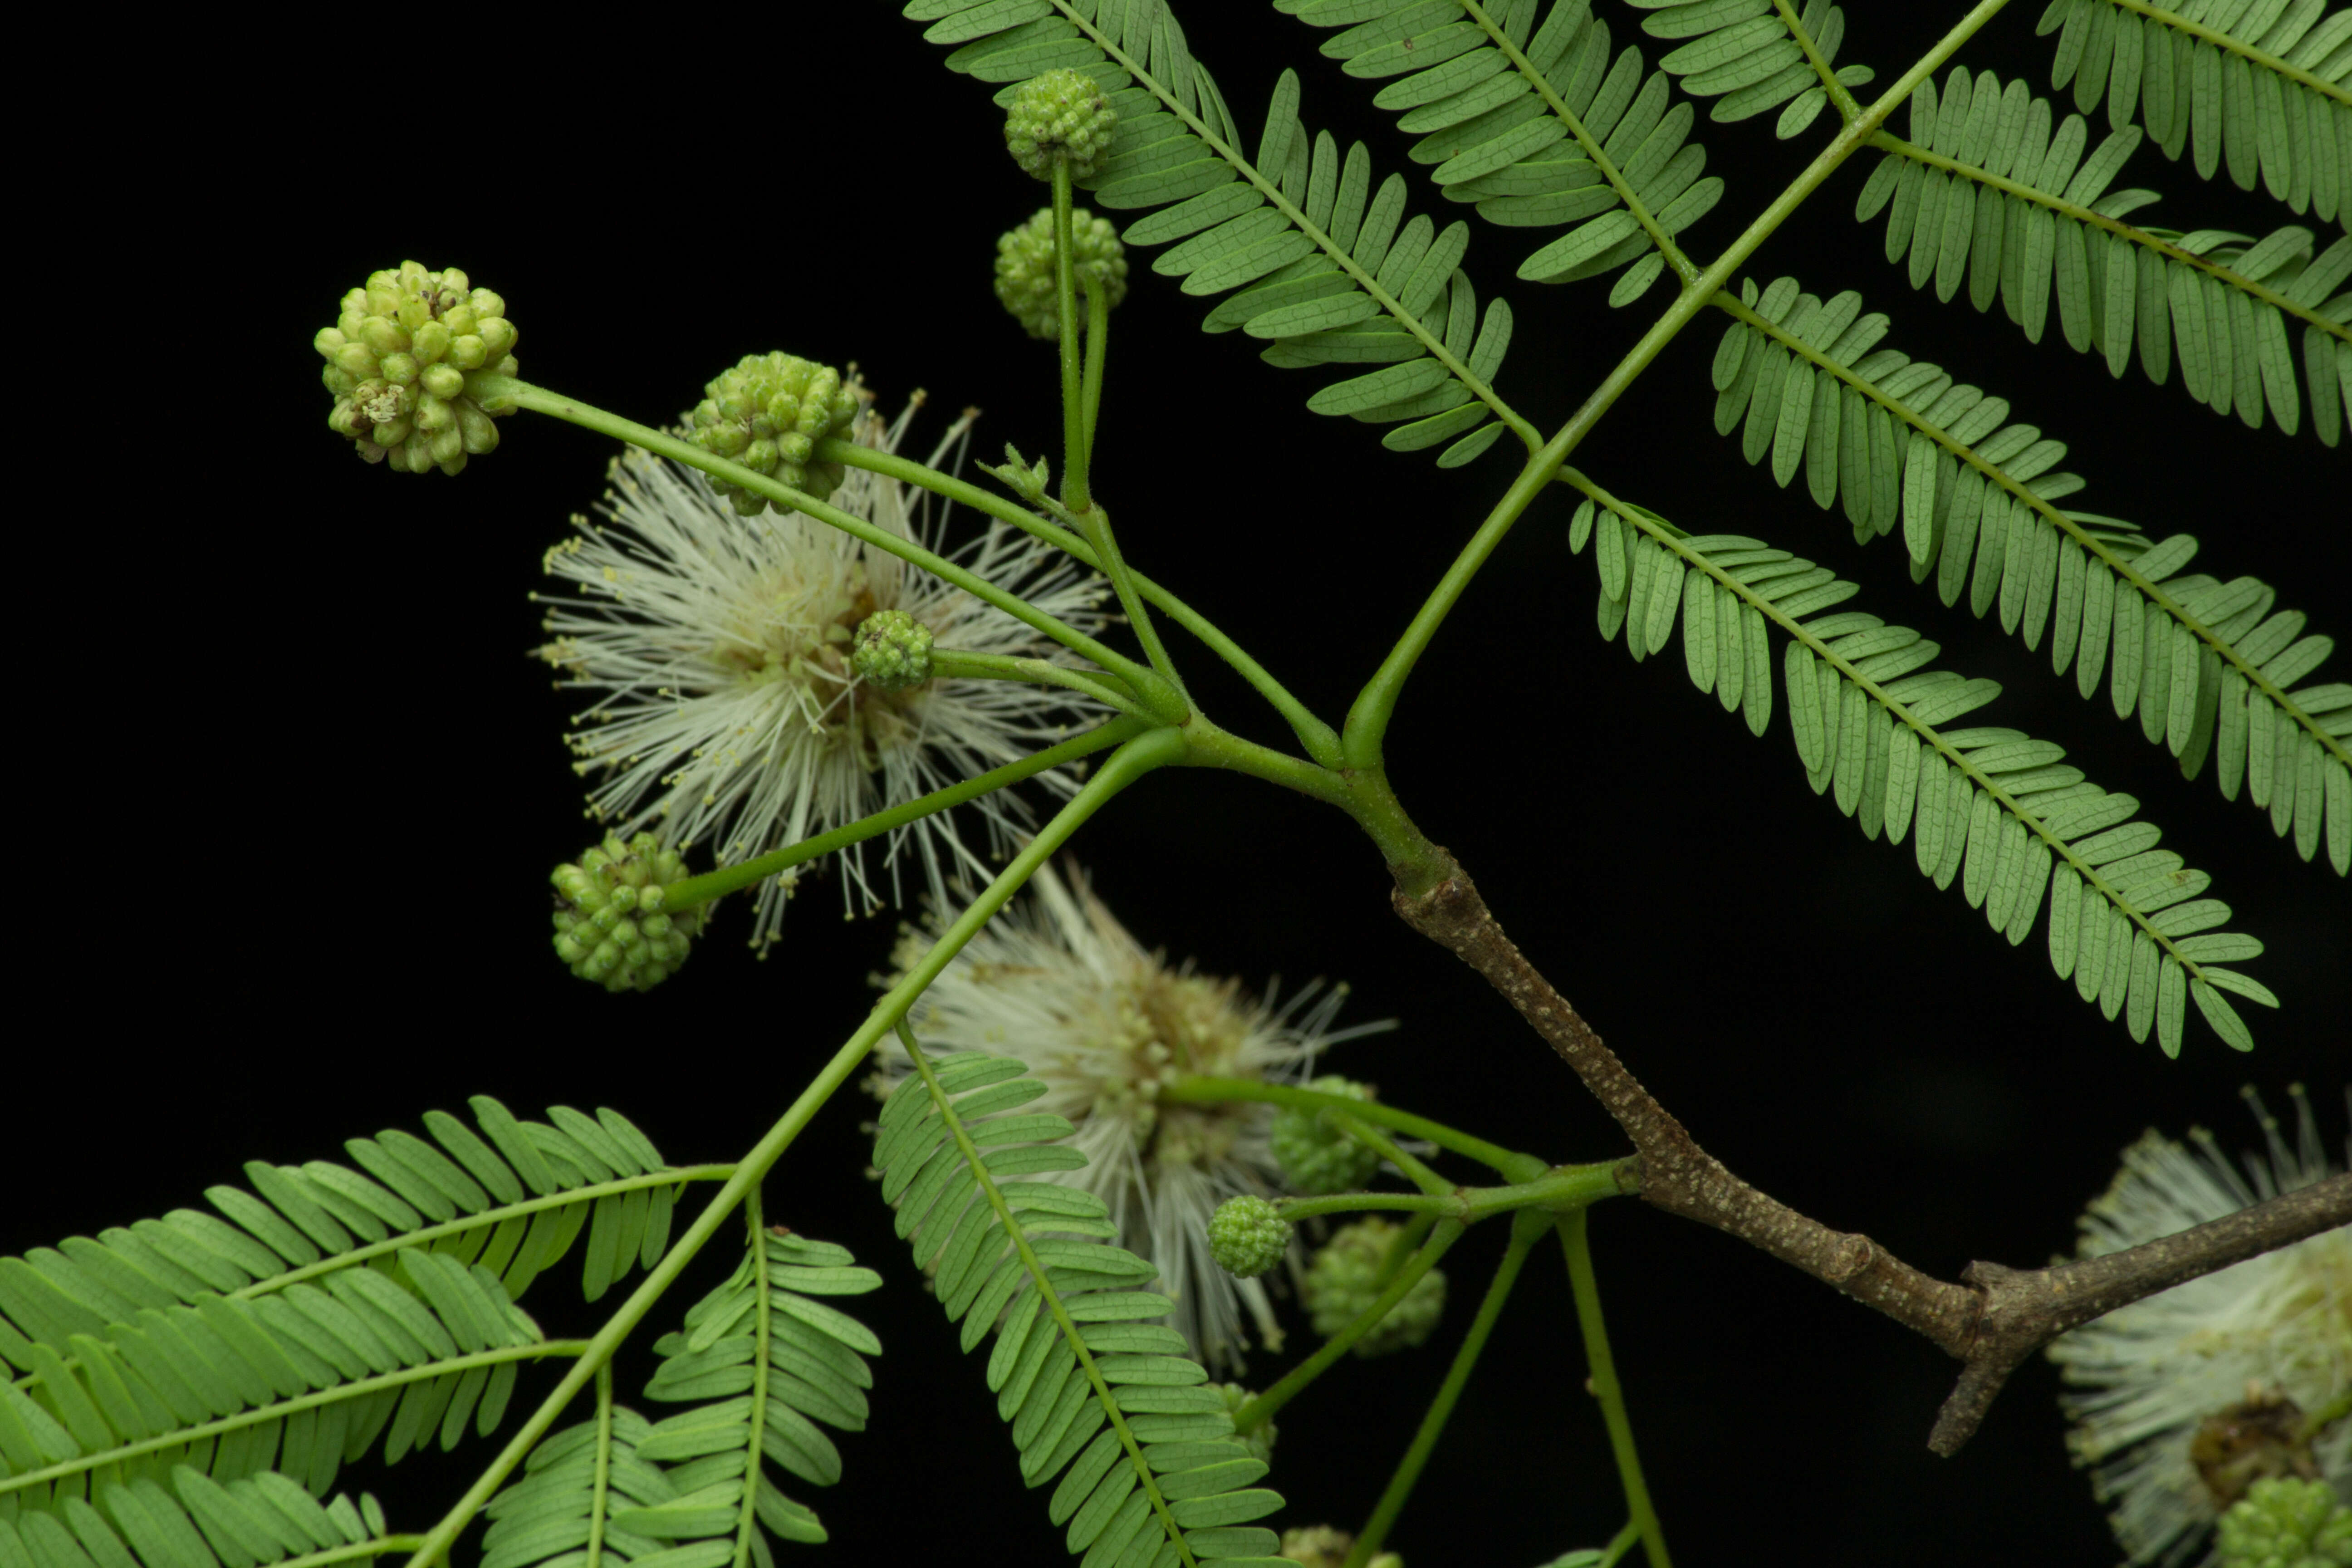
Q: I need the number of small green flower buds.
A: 12